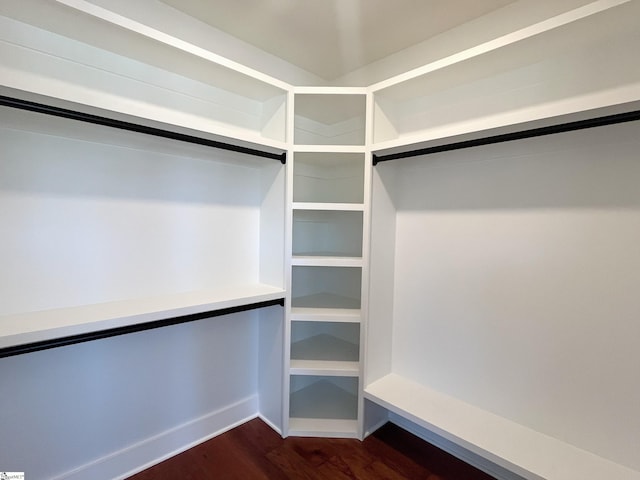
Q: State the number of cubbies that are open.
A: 6